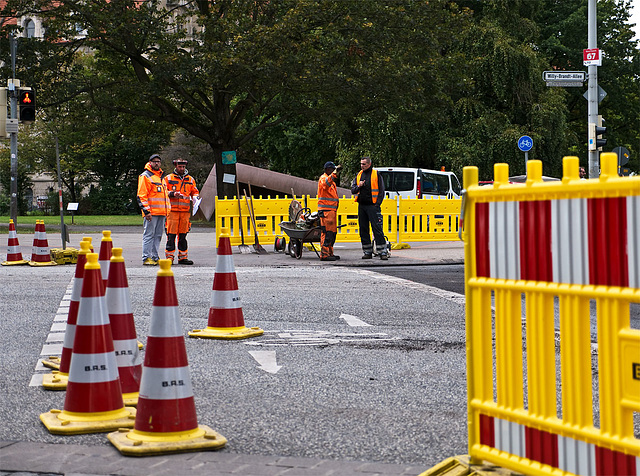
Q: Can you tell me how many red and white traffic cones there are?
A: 10